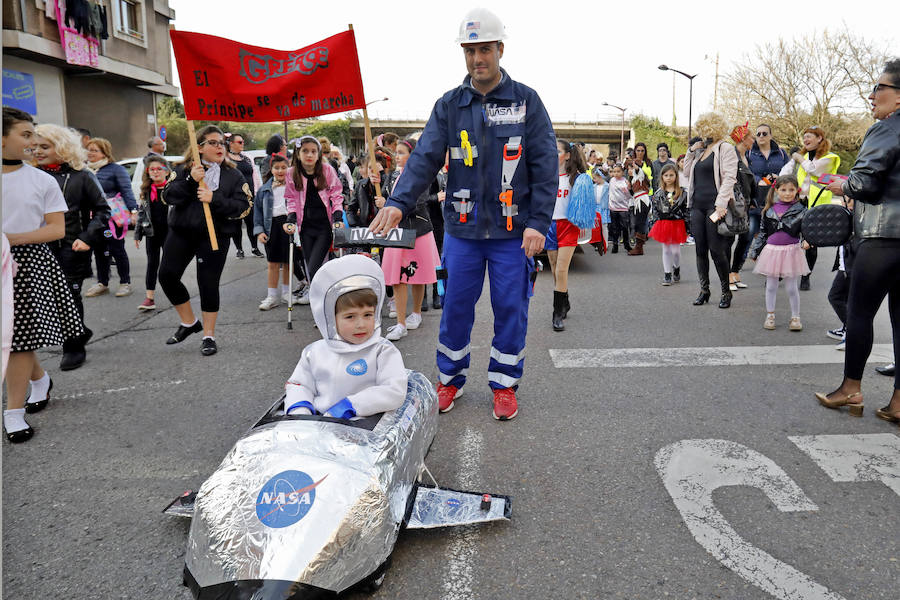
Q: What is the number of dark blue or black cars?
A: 0